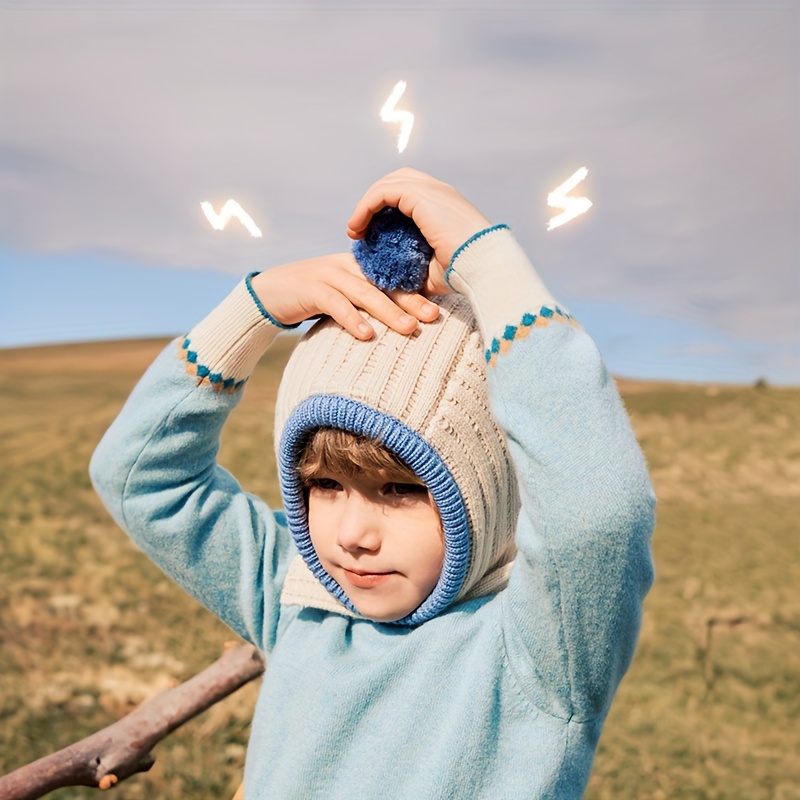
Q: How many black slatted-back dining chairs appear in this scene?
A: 0